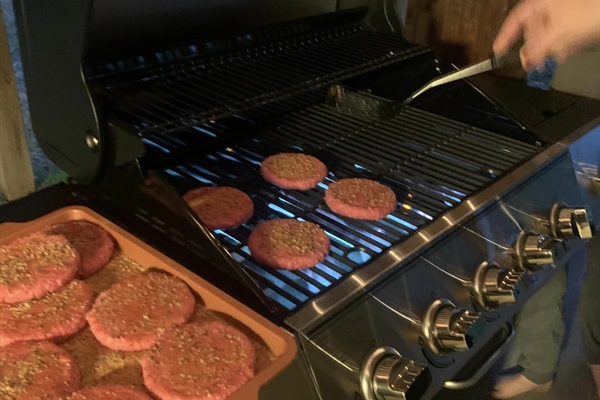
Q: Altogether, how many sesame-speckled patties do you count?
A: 11